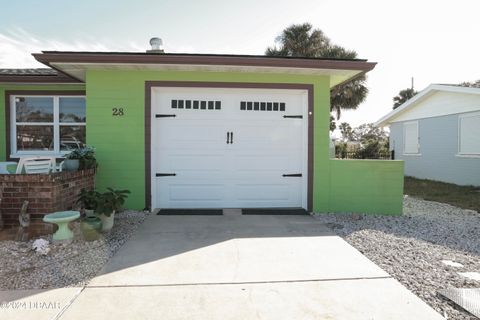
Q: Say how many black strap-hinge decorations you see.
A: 4